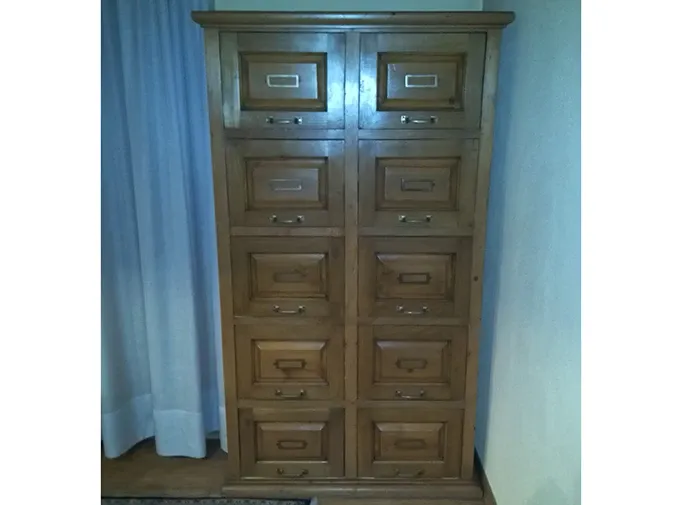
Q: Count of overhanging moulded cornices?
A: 1